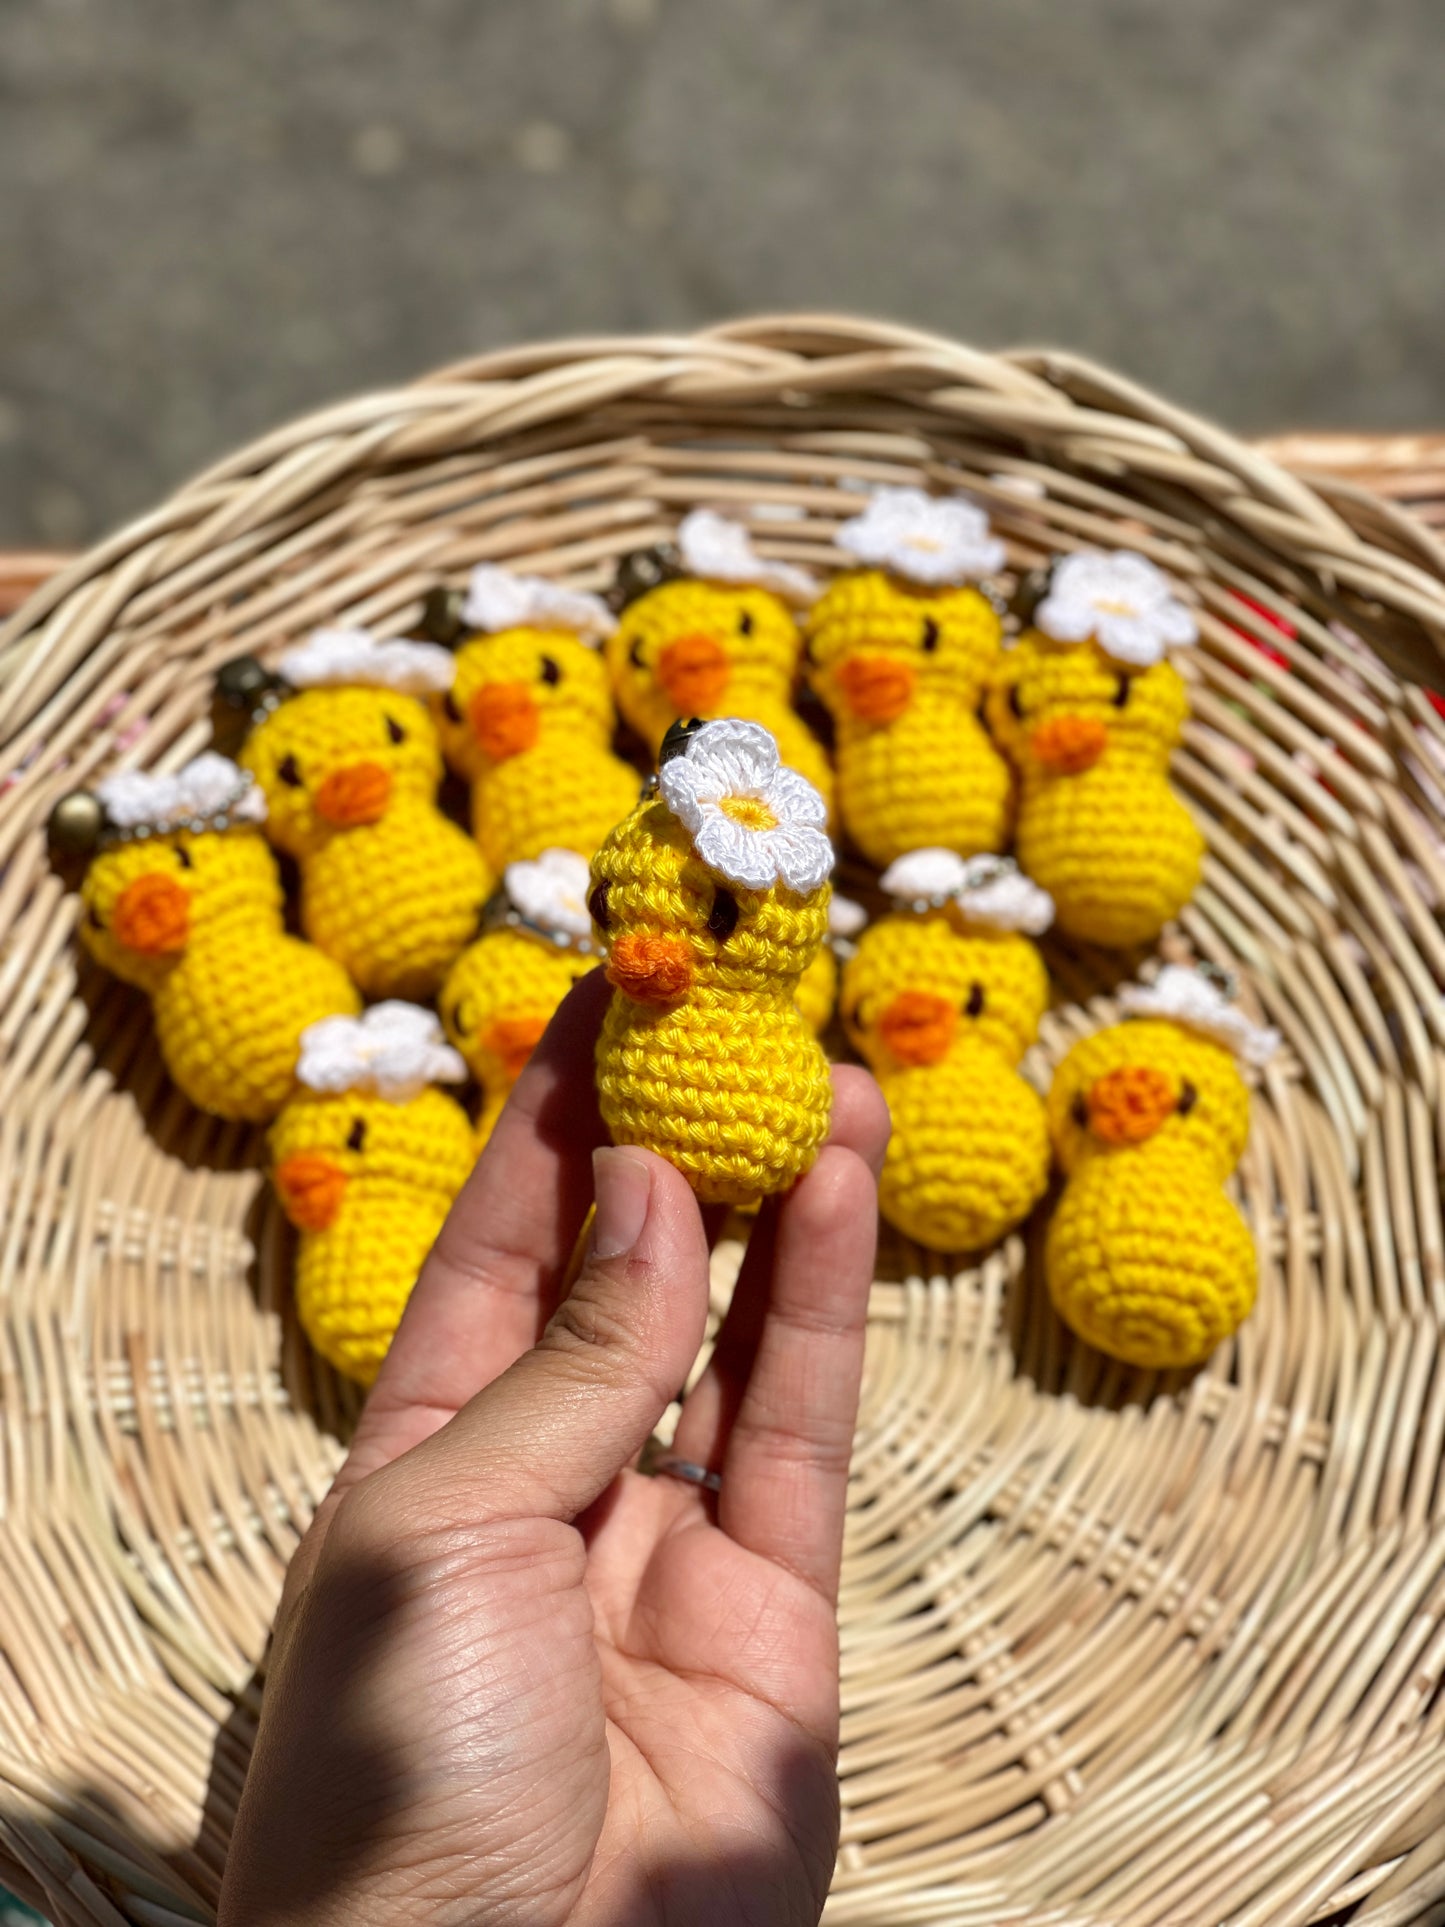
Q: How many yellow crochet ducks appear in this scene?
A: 12